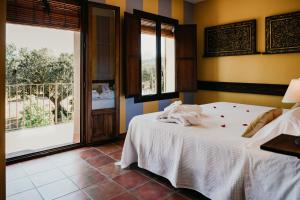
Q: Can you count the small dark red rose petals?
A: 6